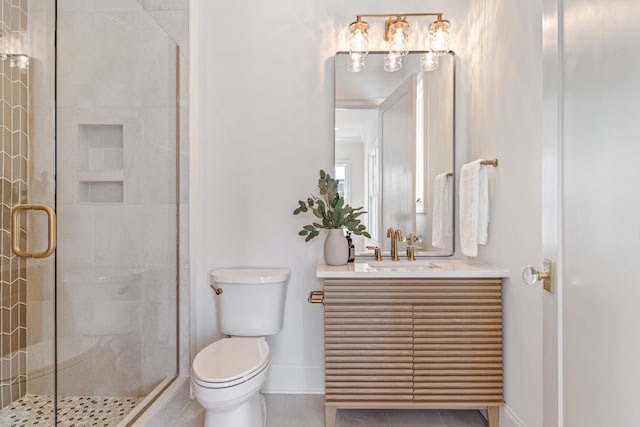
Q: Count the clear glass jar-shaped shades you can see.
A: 3